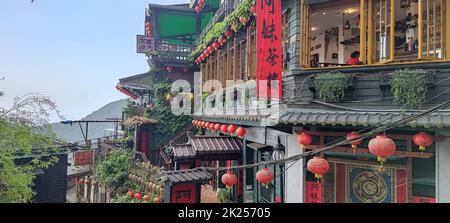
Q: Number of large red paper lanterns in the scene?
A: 7